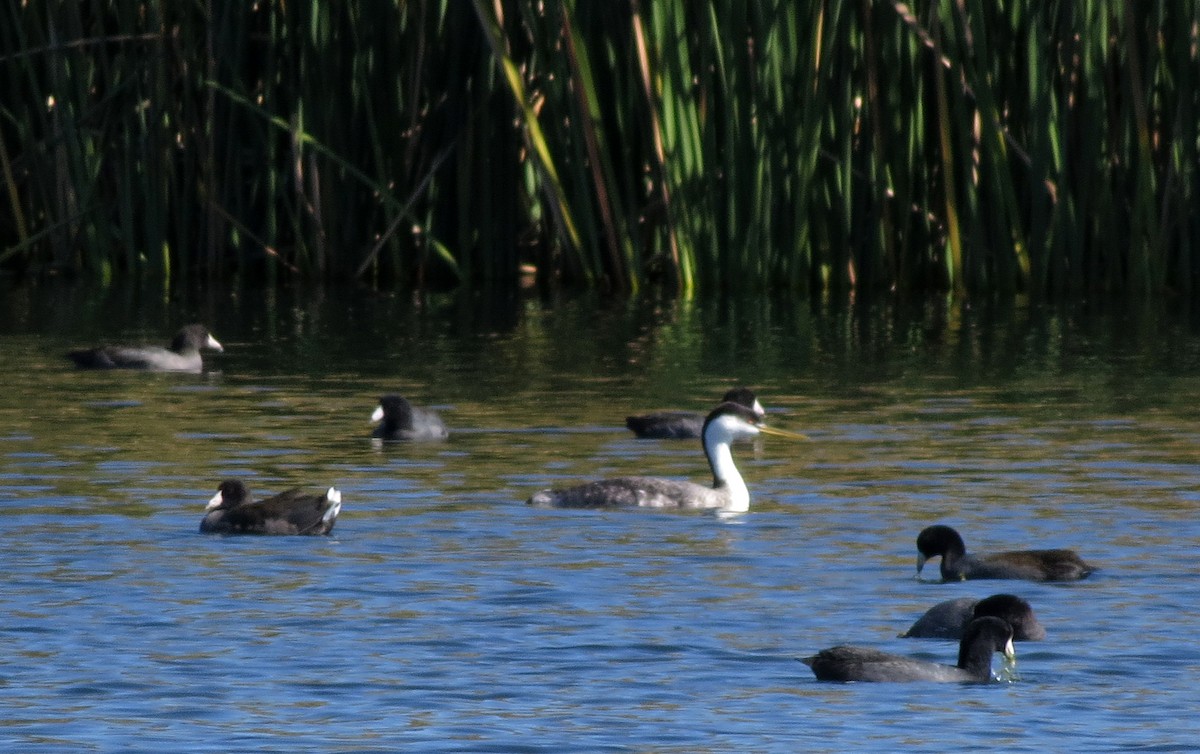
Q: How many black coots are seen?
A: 7